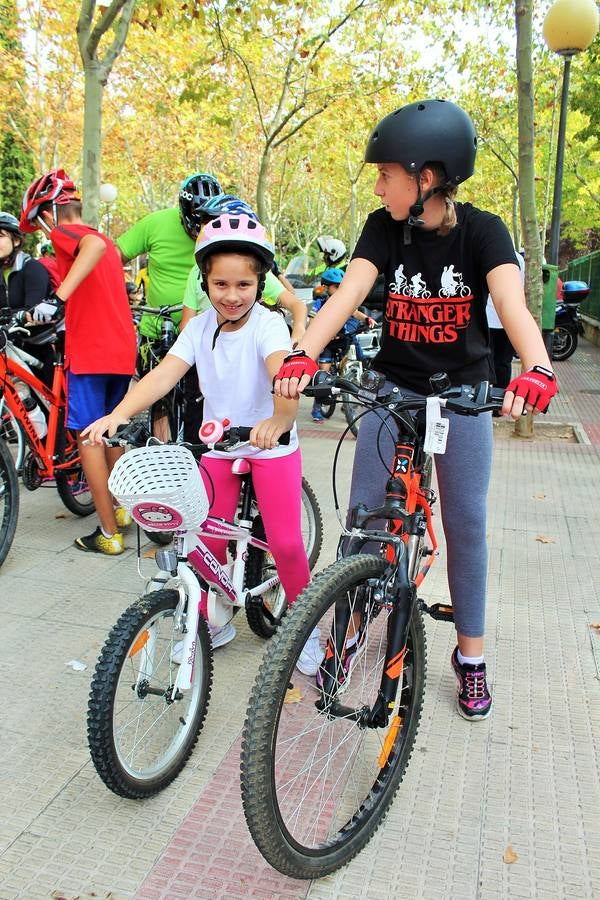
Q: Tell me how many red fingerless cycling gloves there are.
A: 2